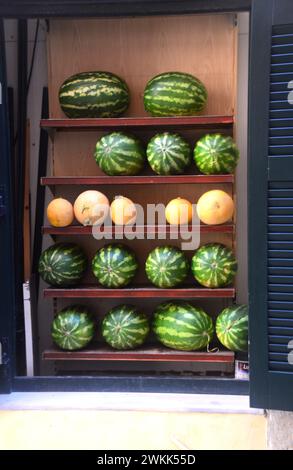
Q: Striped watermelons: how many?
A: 13